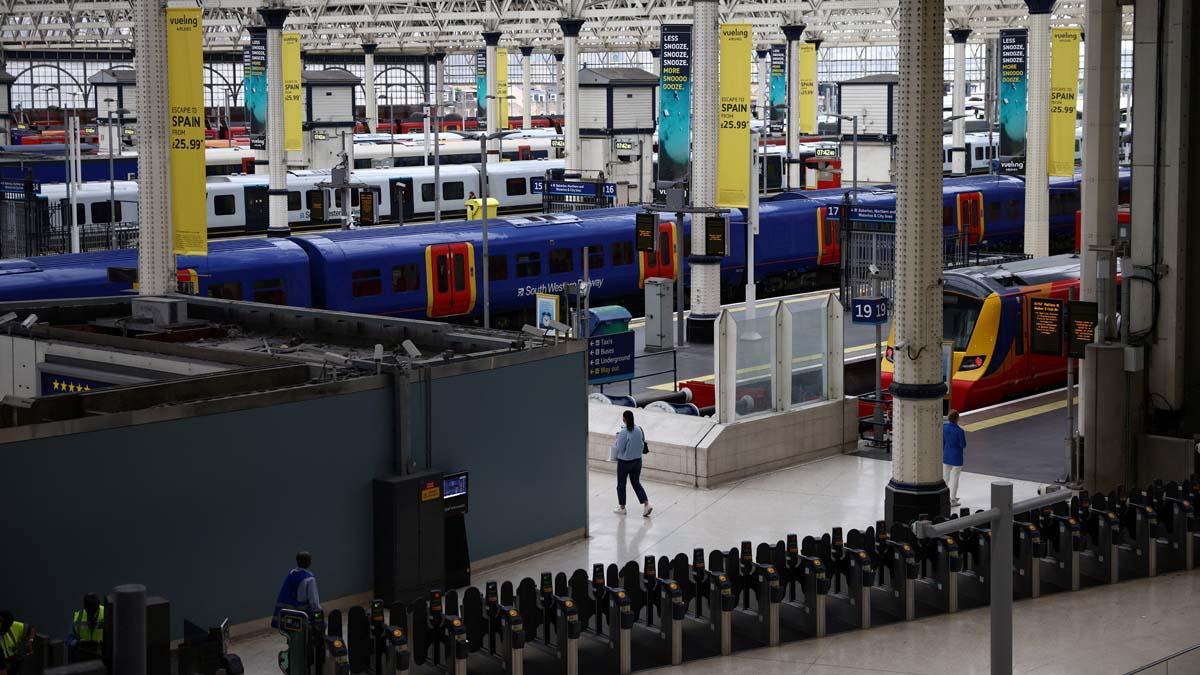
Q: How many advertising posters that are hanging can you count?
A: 12